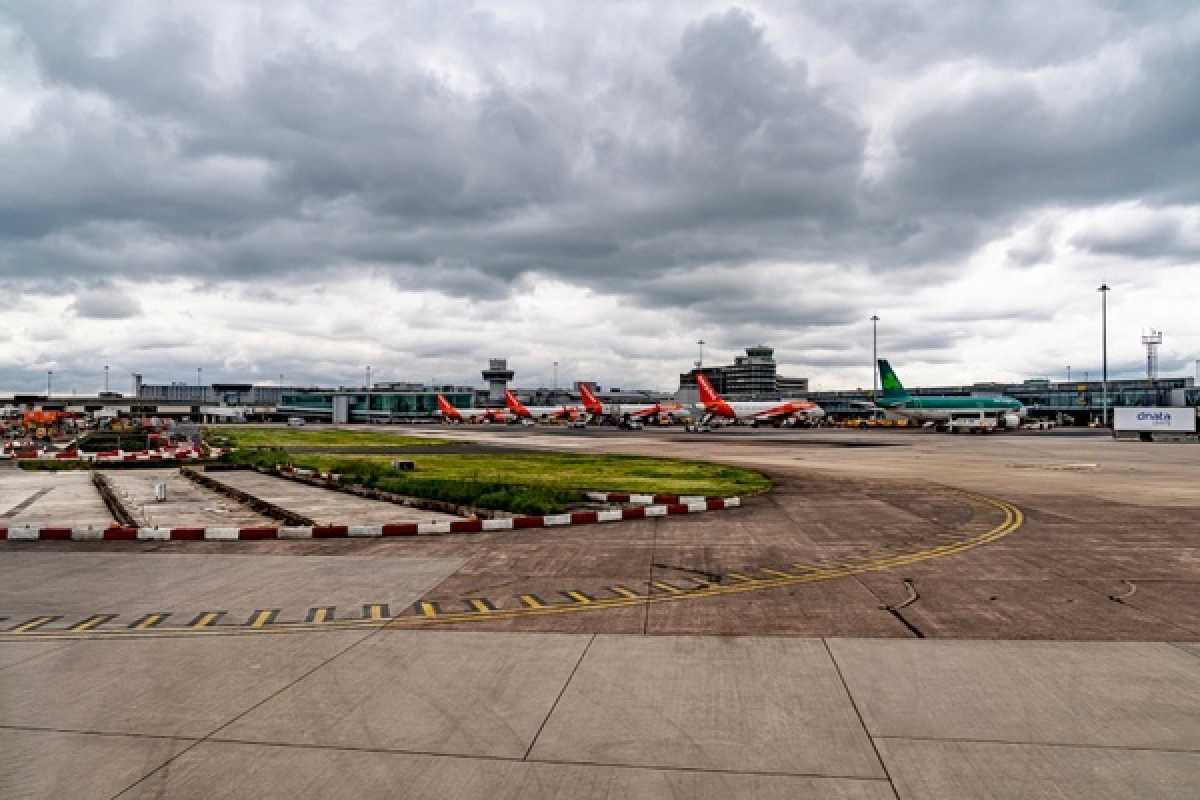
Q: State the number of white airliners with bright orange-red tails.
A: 4